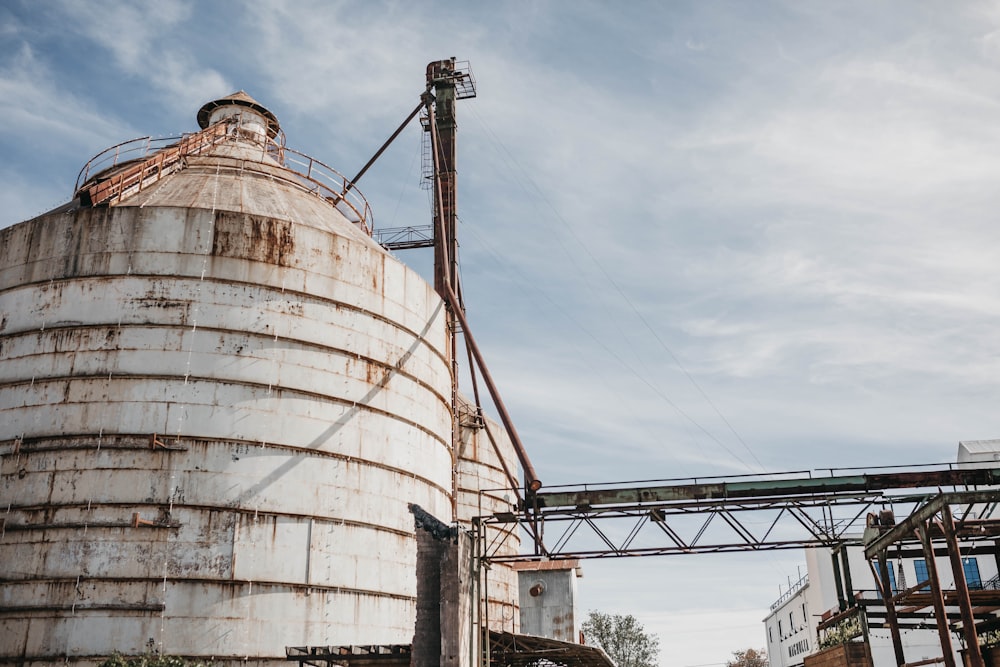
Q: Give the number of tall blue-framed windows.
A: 3